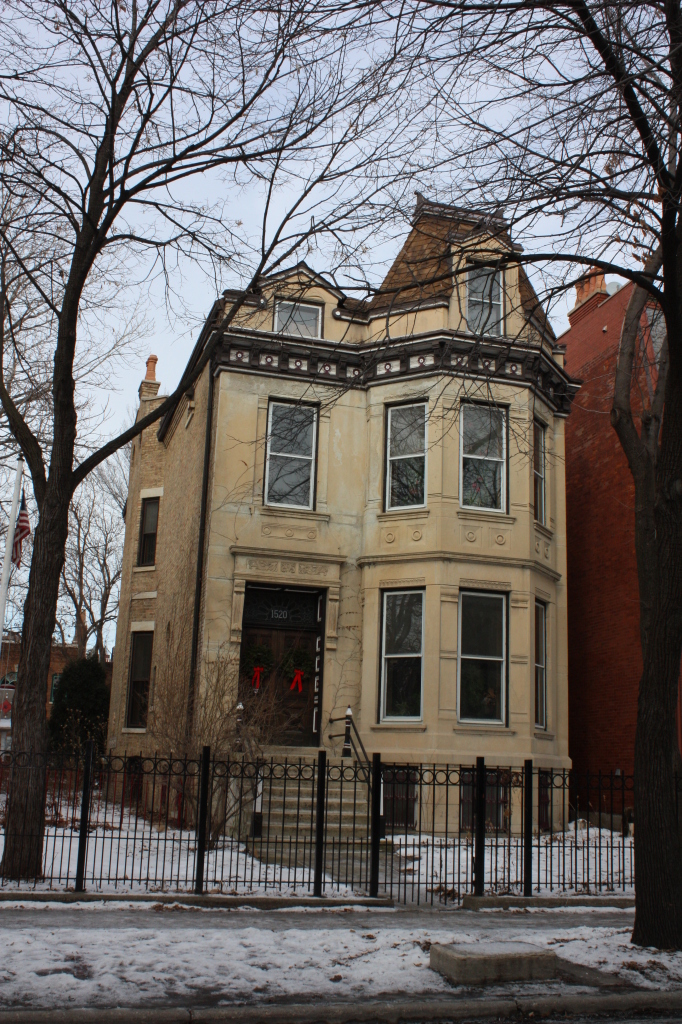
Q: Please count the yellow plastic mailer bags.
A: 0